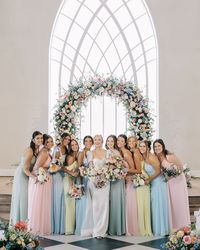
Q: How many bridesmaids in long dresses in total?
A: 10